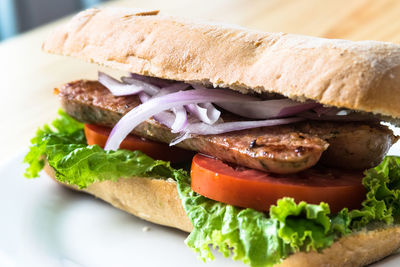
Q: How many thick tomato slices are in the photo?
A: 2